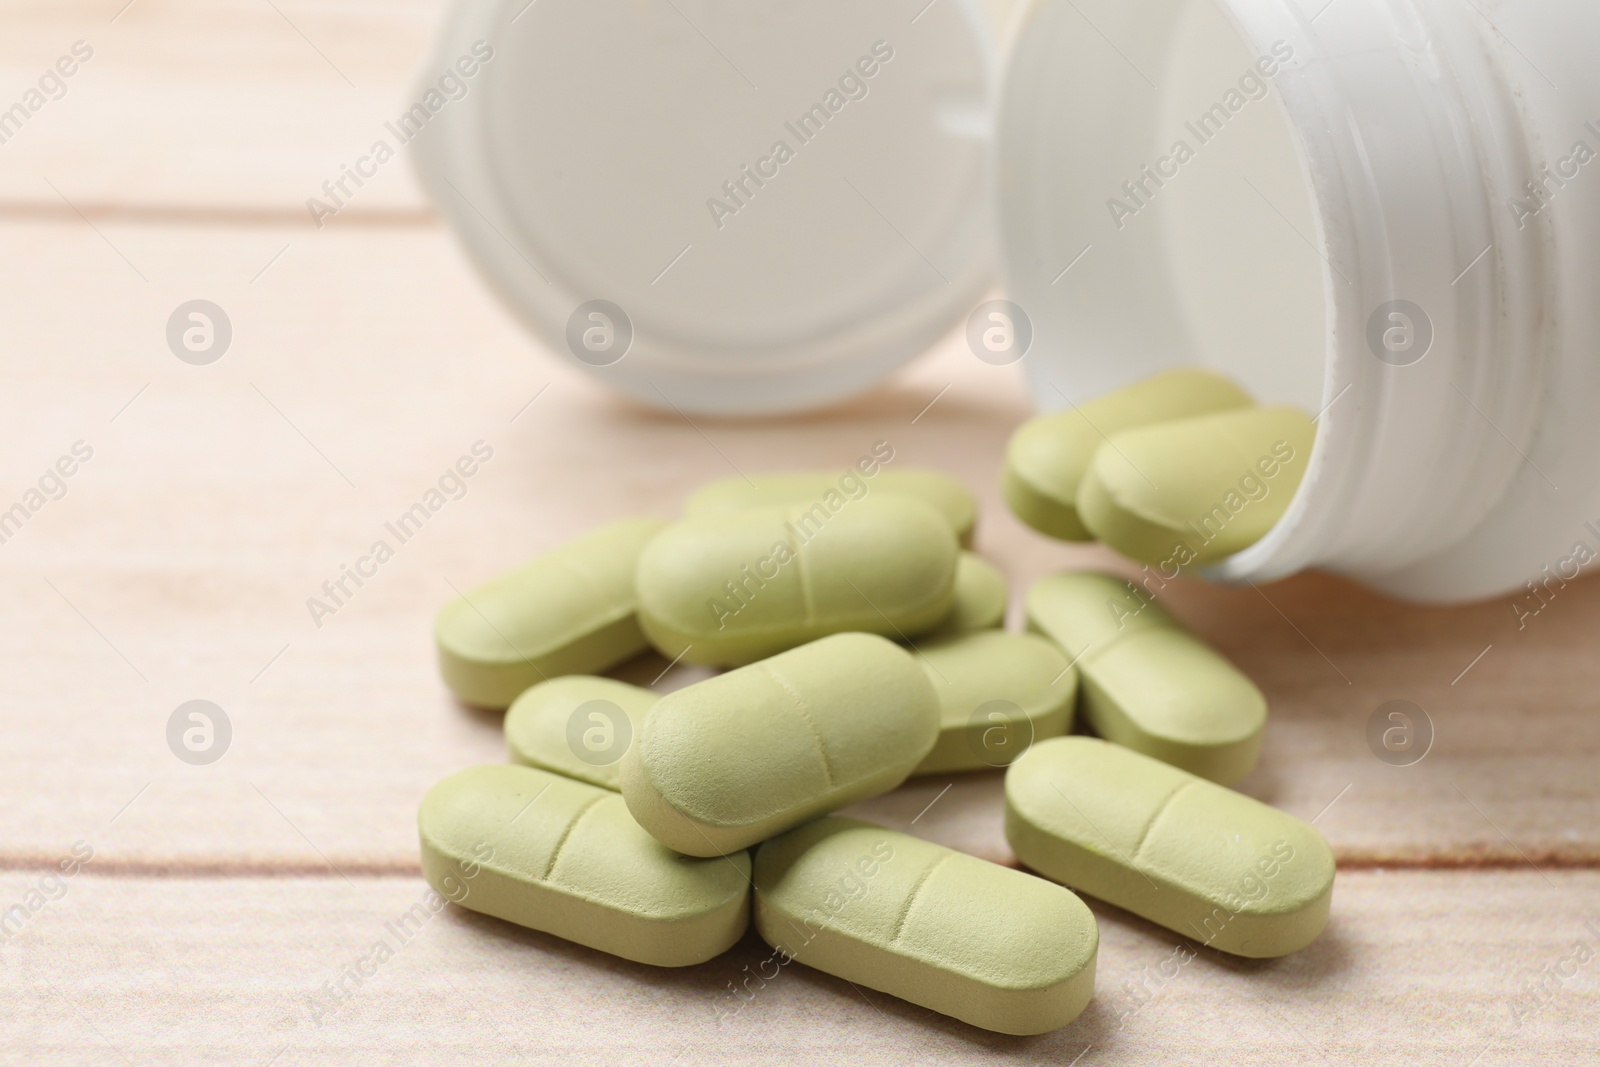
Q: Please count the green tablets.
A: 13